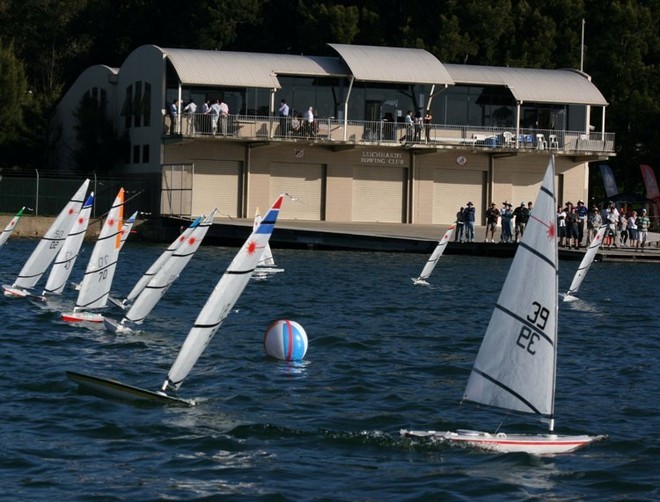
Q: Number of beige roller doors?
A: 5